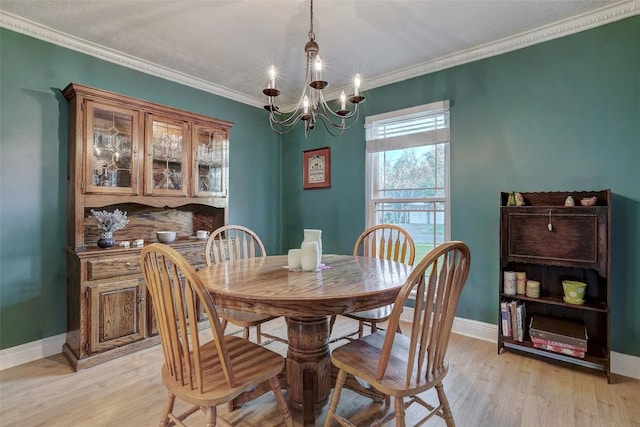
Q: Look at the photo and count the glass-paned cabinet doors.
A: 3